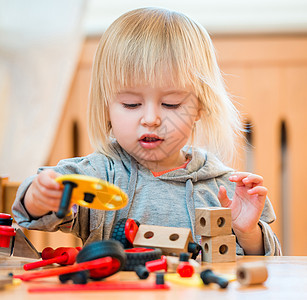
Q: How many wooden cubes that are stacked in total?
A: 2